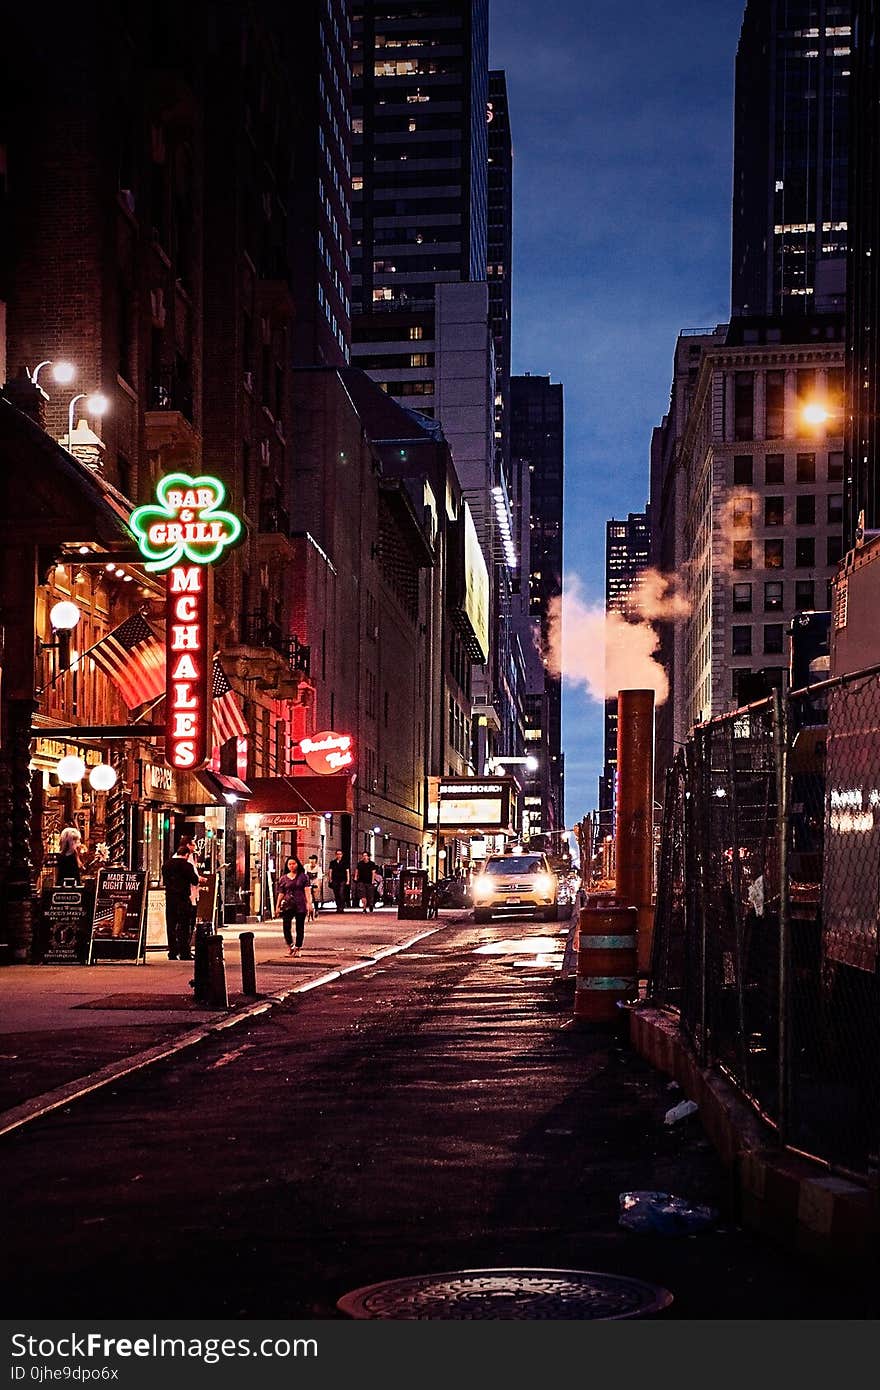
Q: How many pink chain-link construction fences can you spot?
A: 0